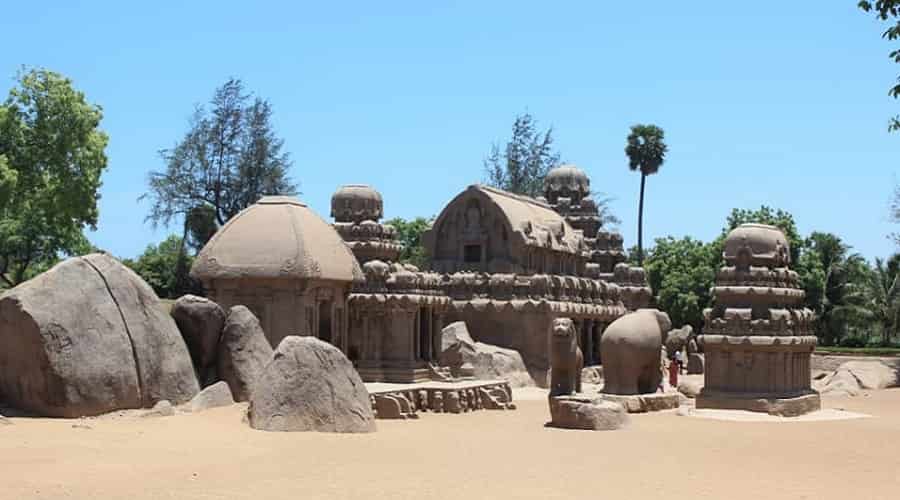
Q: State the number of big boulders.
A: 4